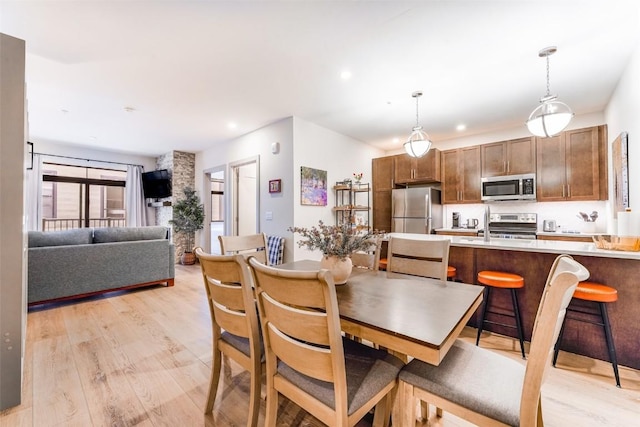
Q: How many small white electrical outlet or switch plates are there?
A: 1